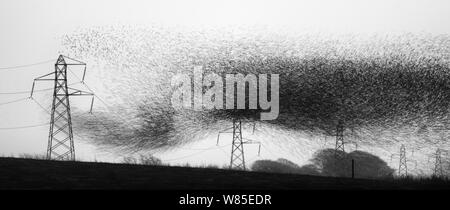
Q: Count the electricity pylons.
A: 5